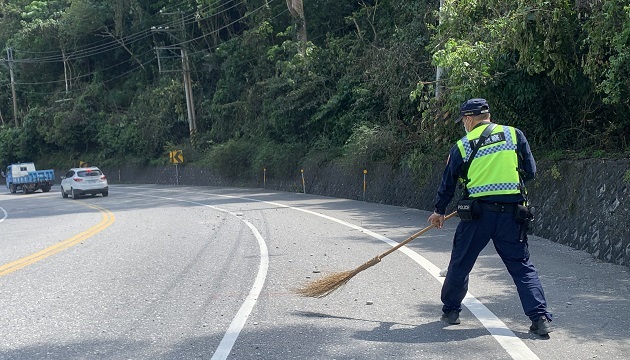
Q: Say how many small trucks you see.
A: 1